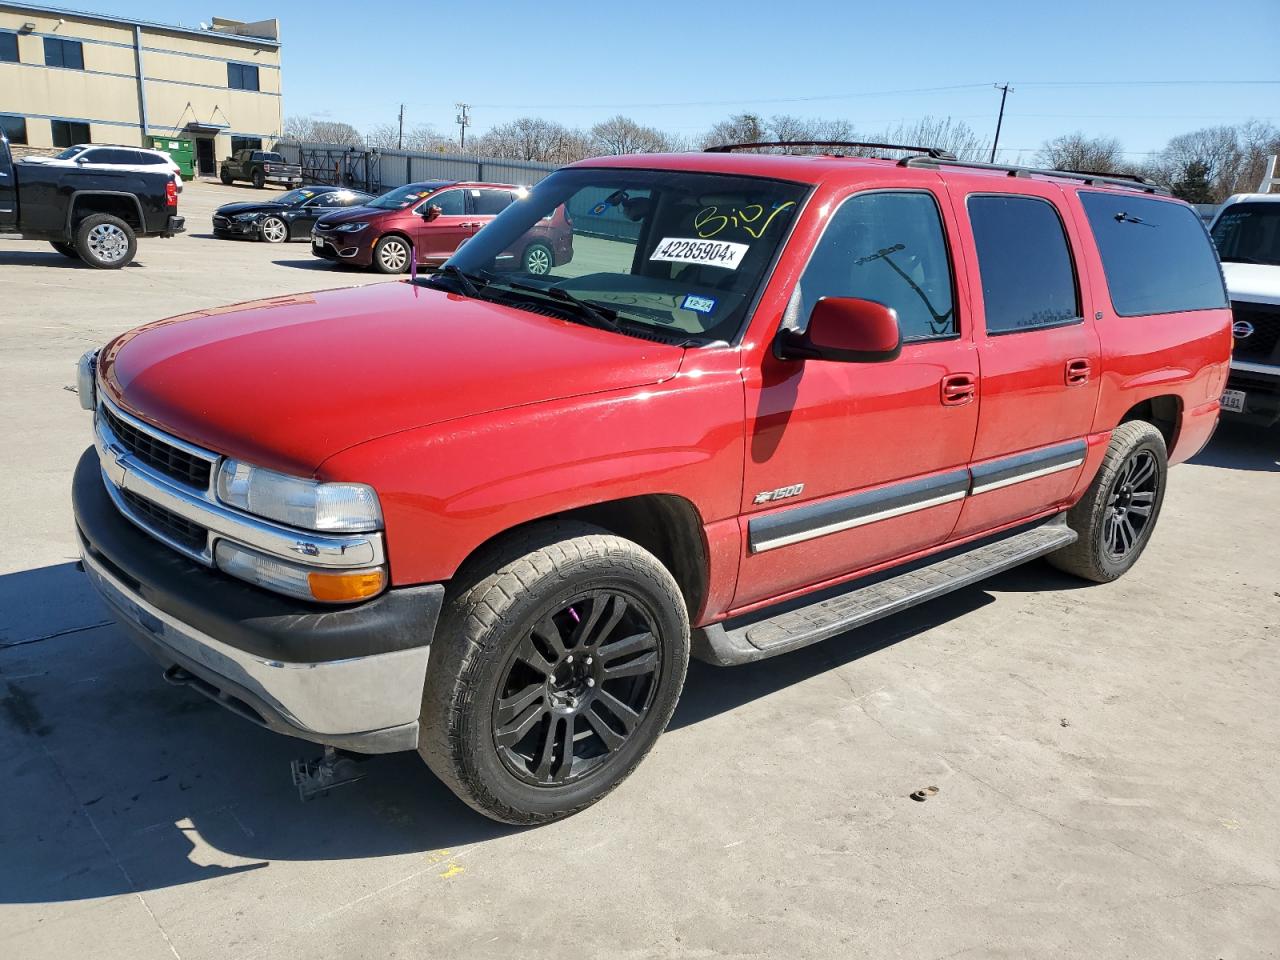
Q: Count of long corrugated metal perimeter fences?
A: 1